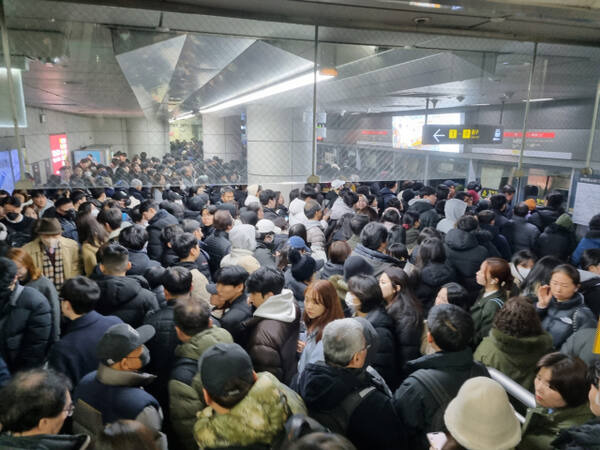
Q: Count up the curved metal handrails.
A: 1